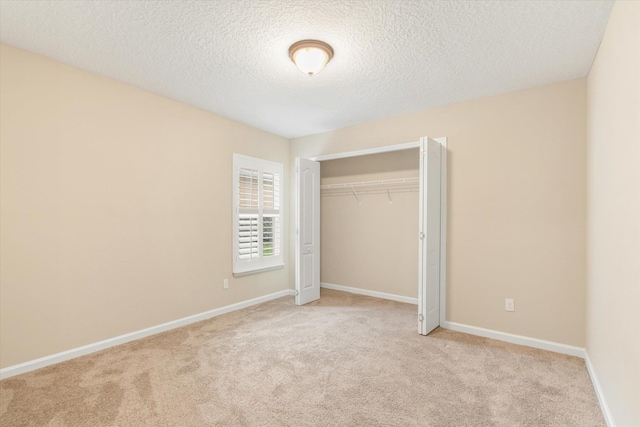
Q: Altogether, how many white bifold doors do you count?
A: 2